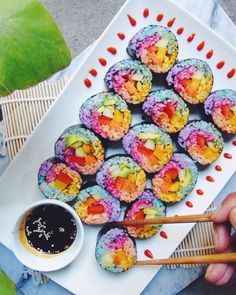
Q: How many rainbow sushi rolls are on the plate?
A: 15